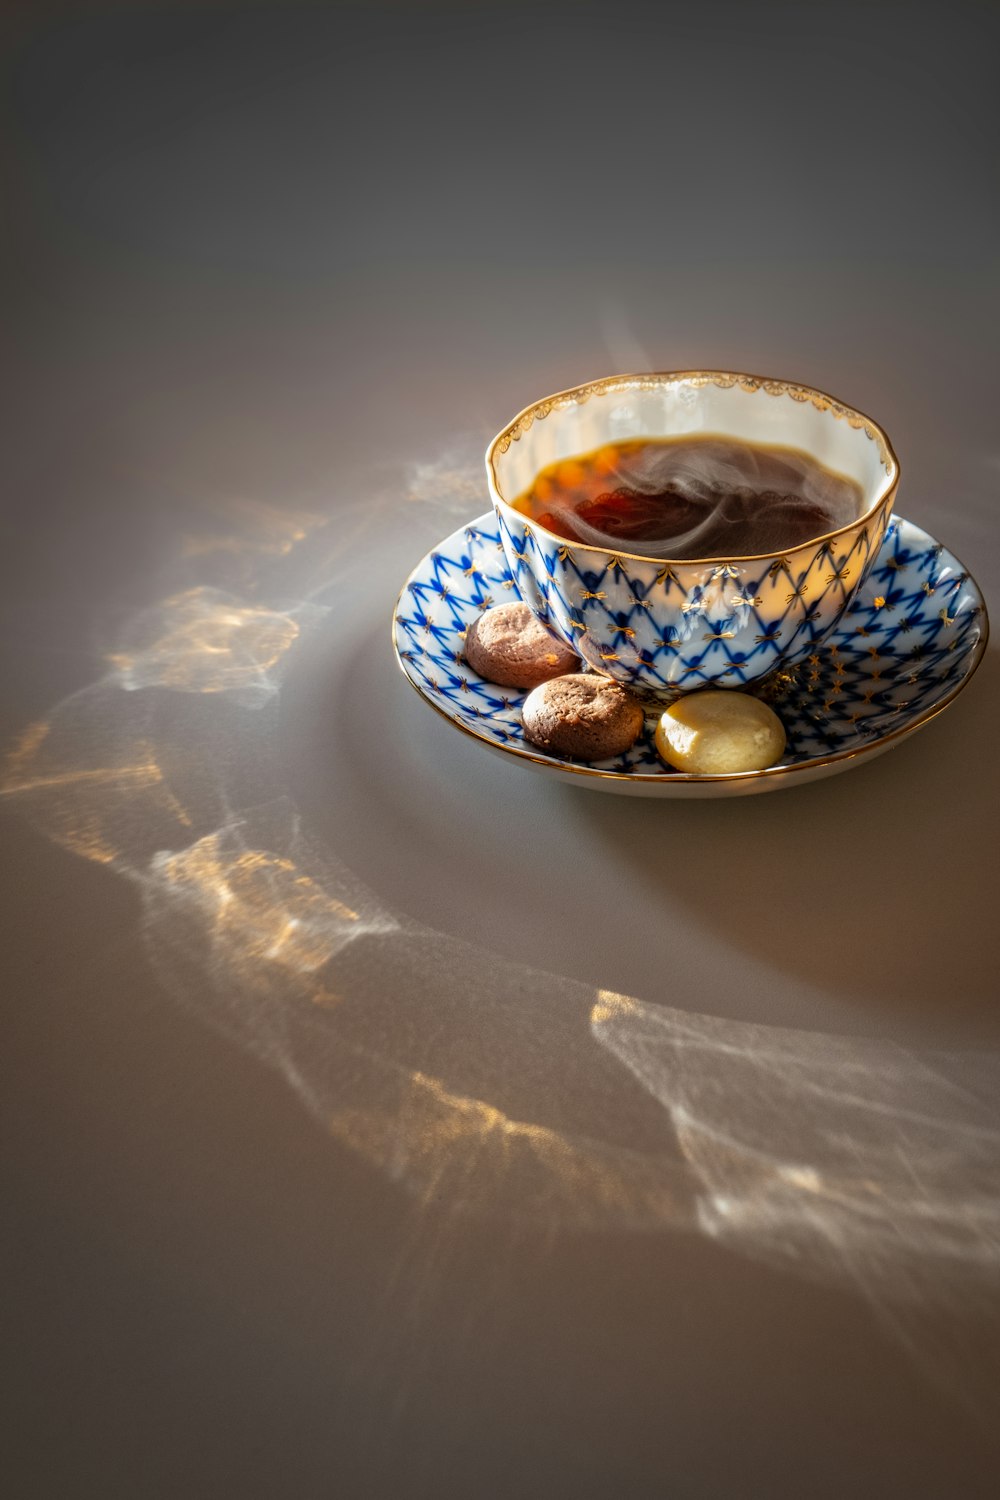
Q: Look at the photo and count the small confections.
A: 3